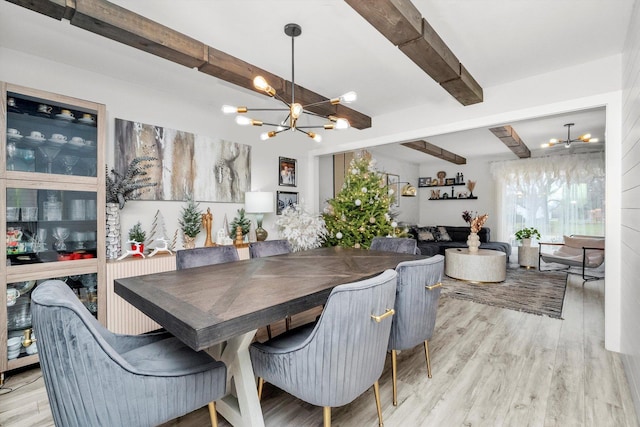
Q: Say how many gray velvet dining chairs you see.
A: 6